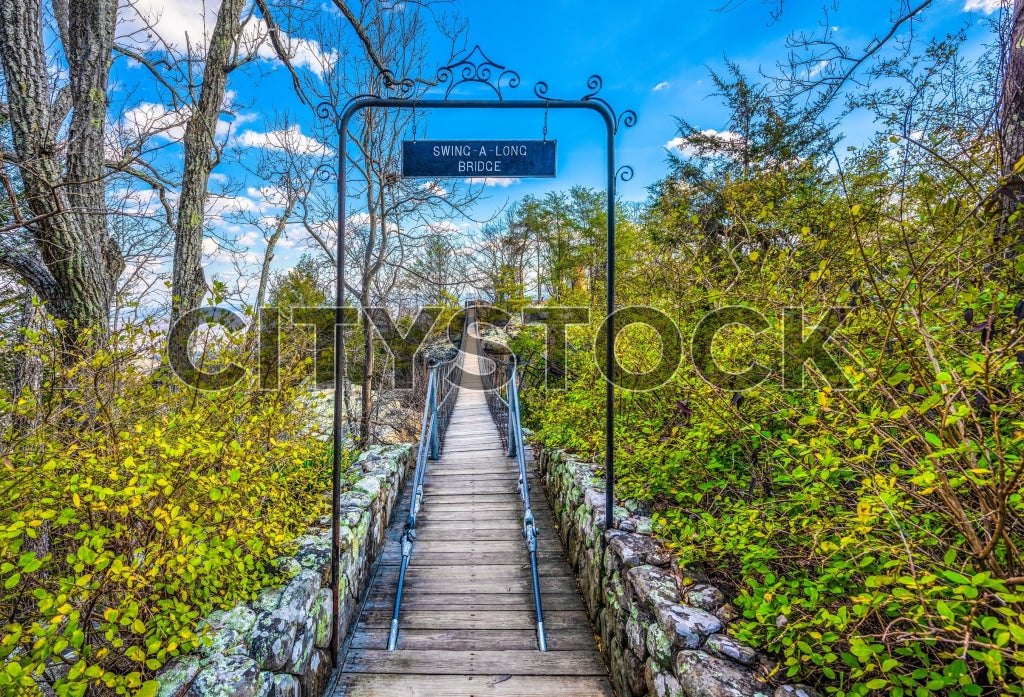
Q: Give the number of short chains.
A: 2